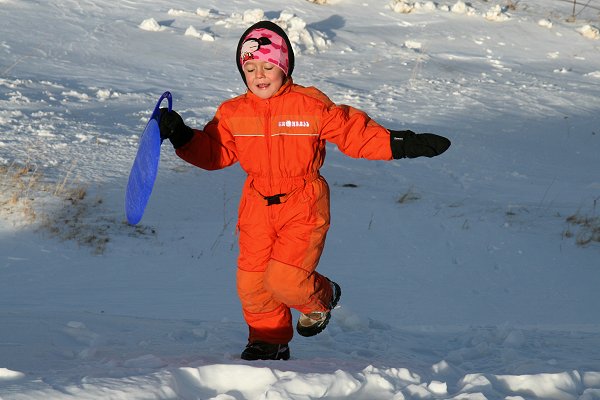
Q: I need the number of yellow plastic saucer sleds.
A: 0